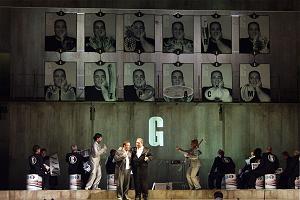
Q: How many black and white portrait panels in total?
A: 12